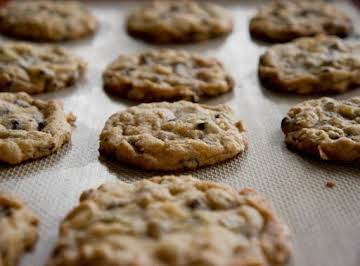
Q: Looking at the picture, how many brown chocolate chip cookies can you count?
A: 11